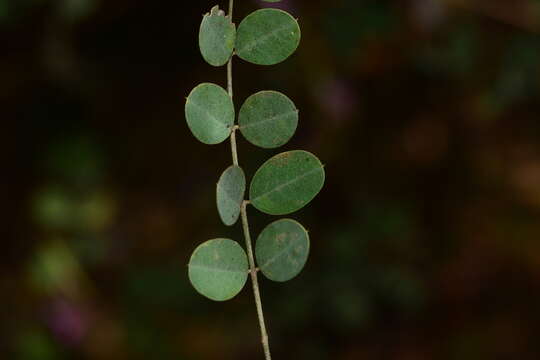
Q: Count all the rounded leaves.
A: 8